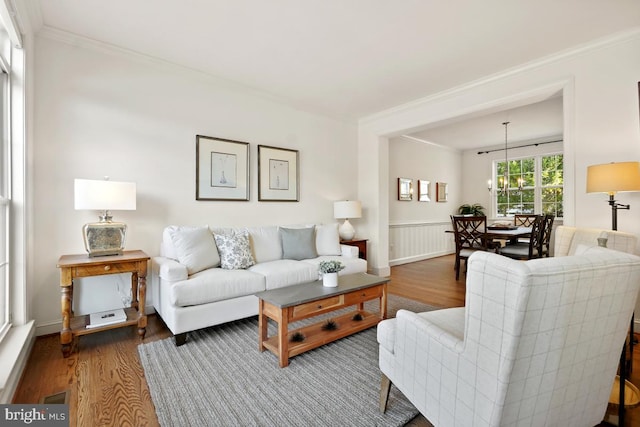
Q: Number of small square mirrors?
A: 3